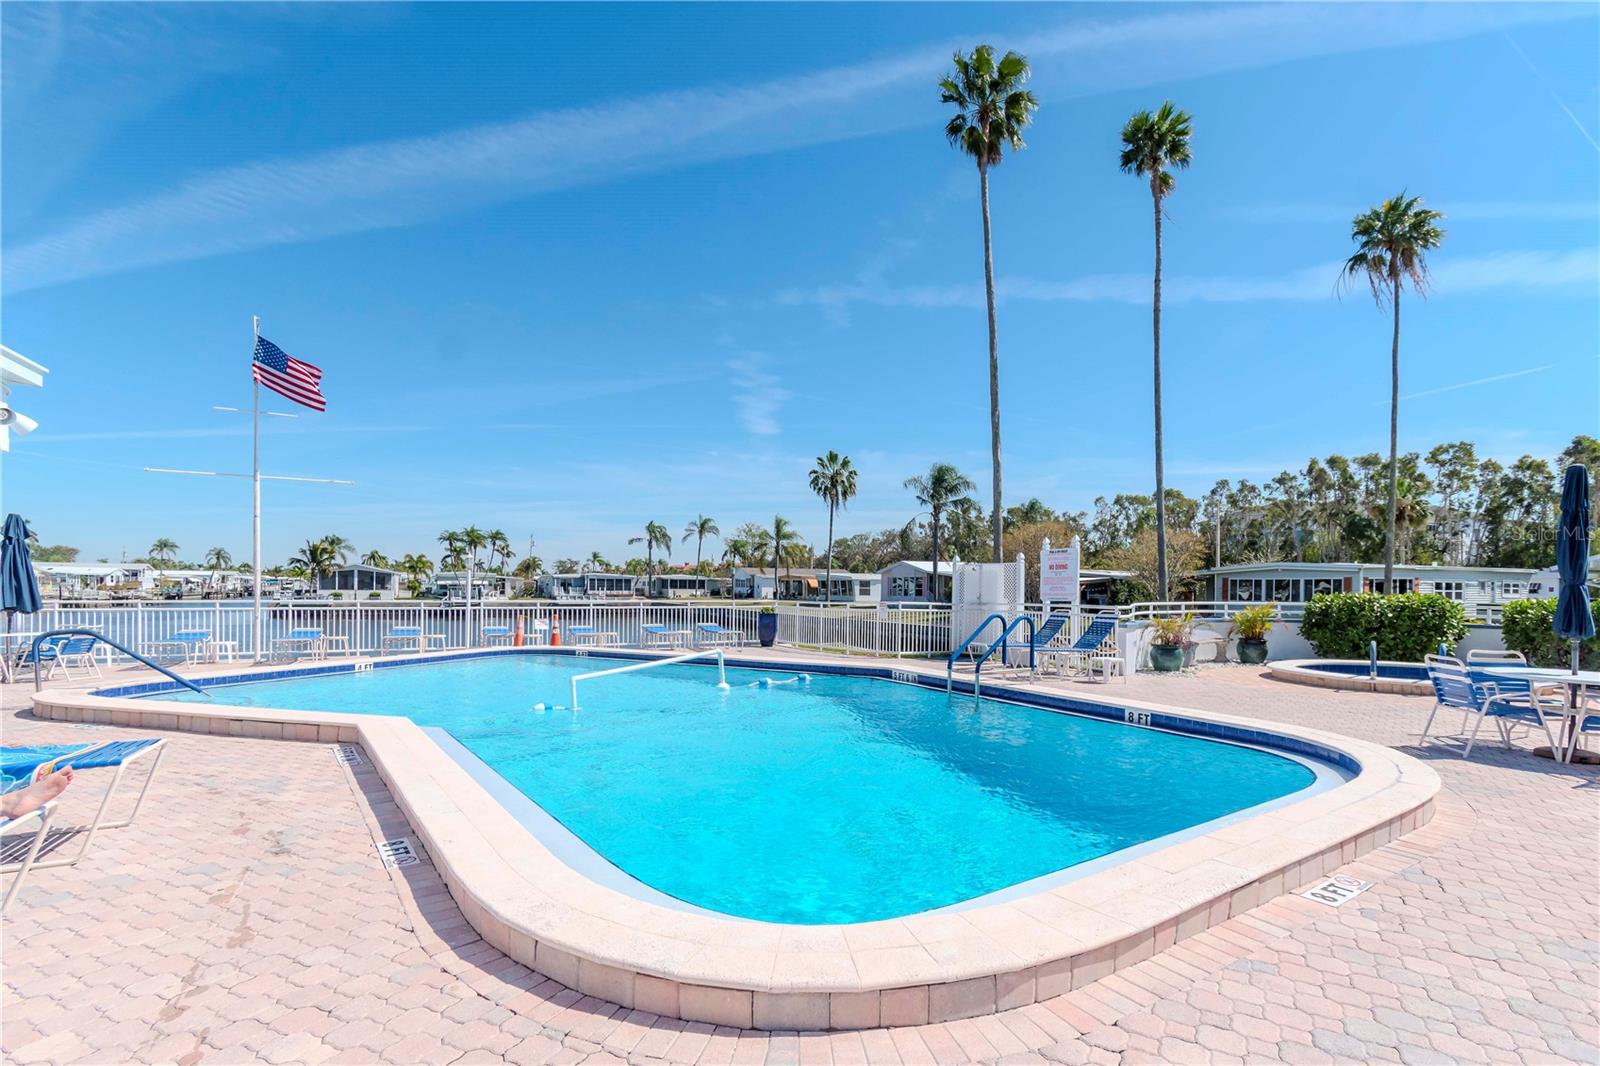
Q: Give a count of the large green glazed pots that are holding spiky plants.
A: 2